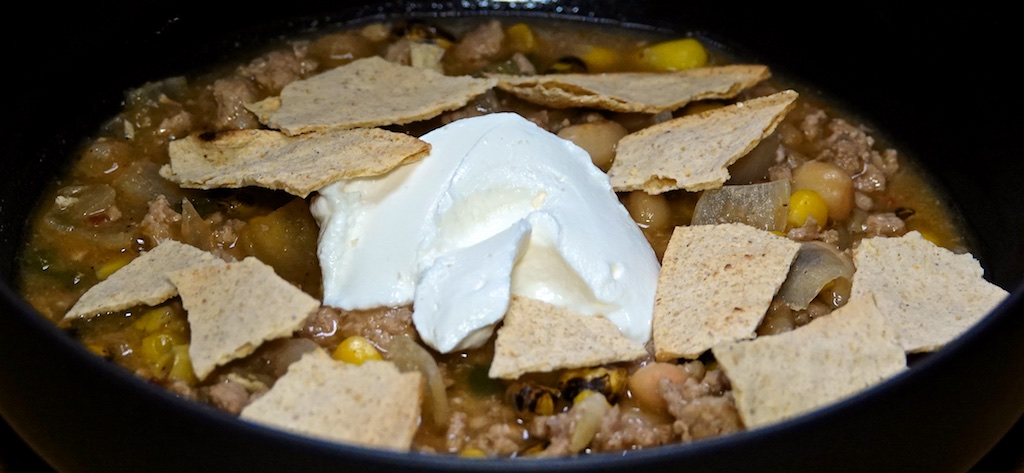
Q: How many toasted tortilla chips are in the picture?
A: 11